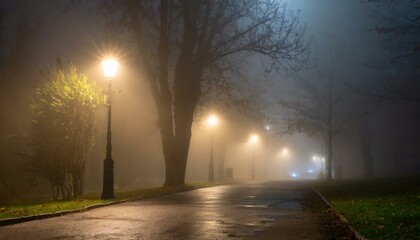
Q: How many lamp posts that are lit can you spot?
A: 4